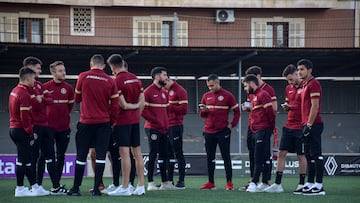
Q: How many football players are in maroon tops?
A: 13